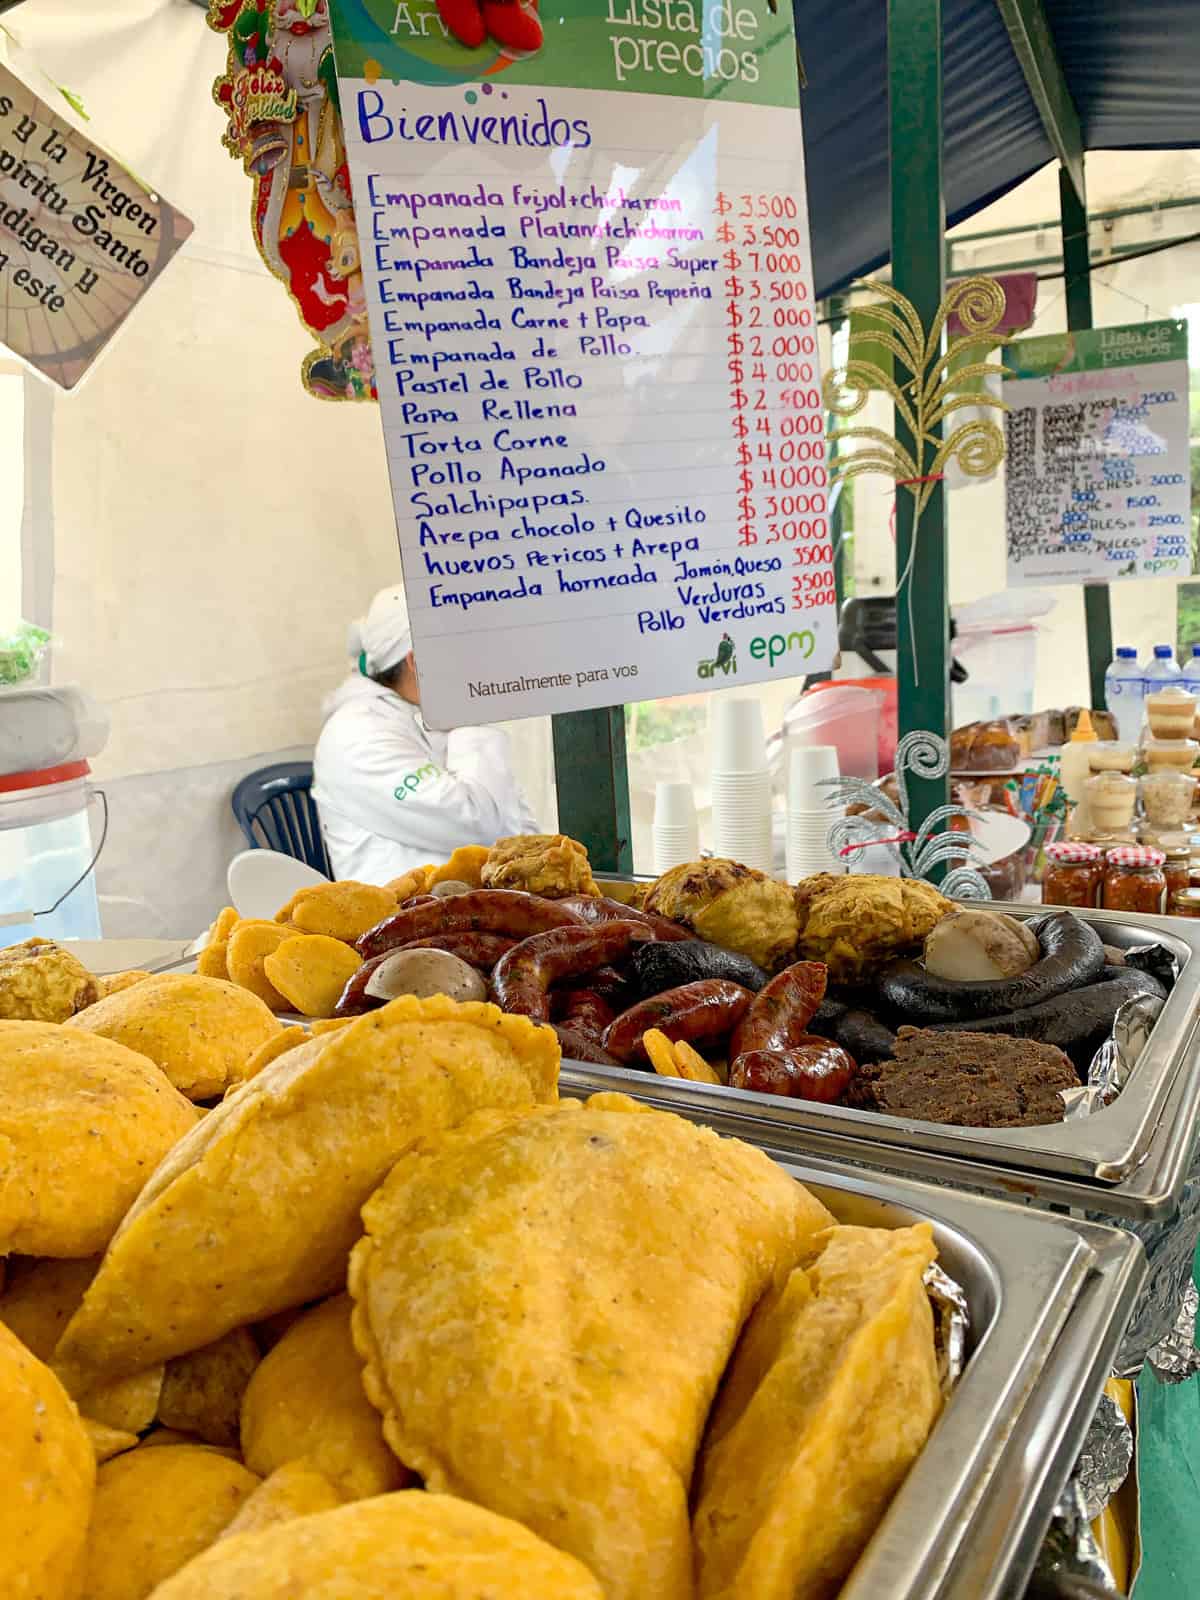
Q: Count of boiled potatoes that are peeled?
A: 1